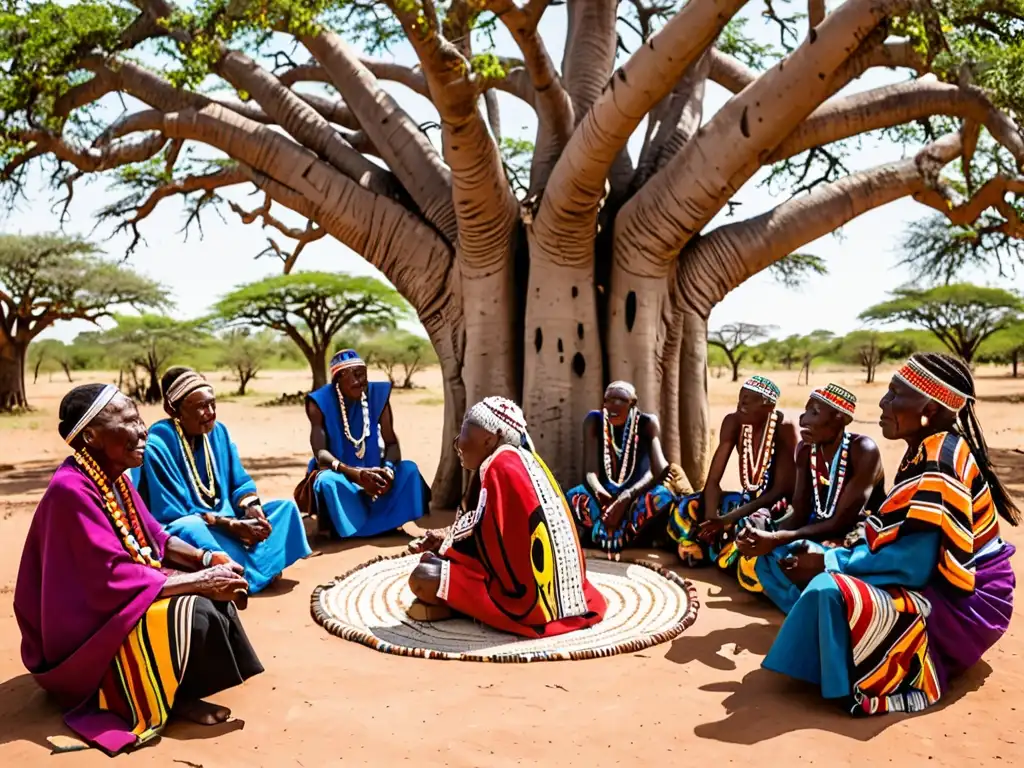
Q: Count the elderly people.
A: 8